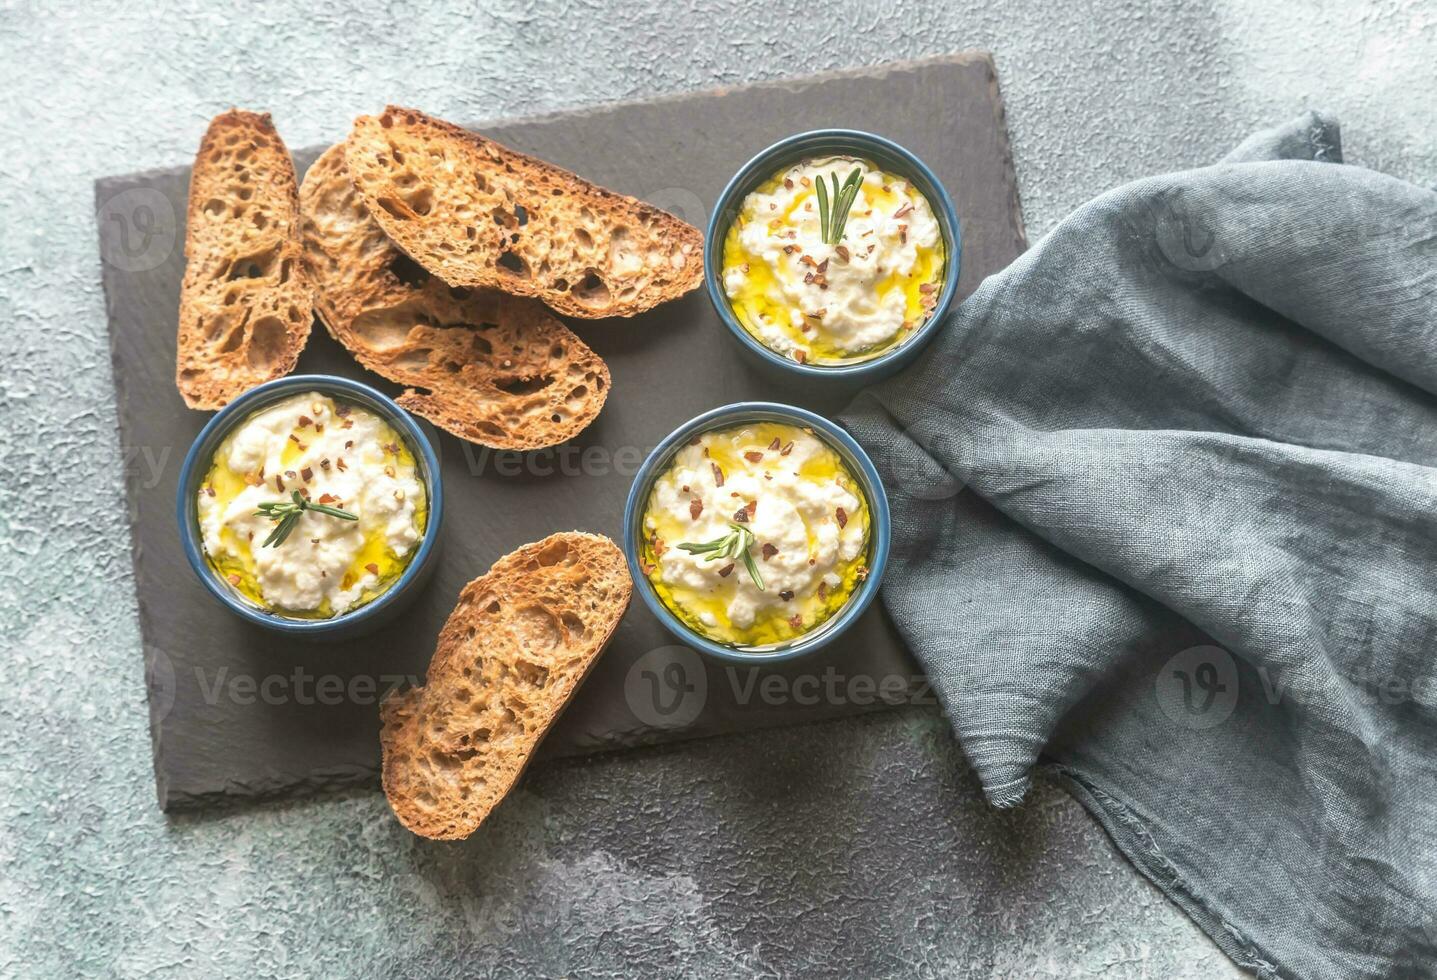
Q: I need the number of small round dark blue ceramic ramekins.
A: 3